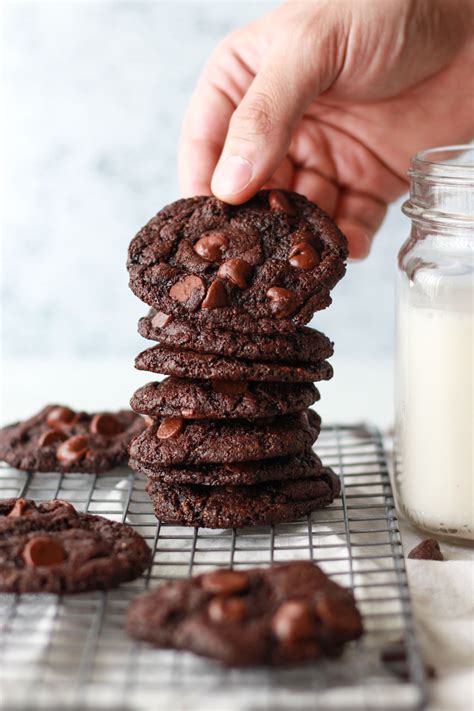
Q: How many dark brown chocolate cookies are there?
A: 10